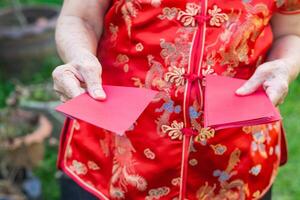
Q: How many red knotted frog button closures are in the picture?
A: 3